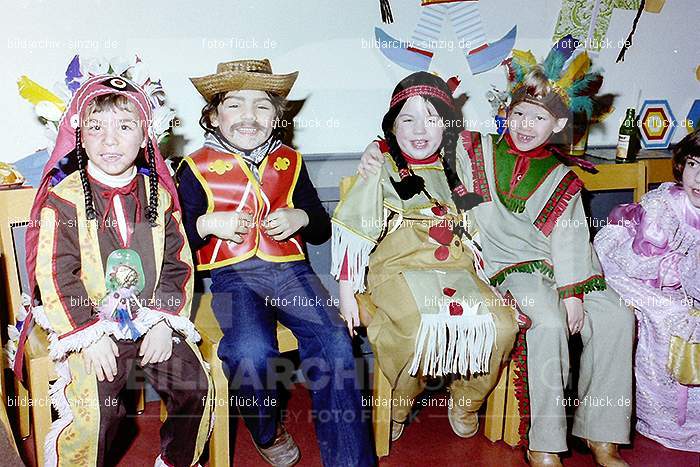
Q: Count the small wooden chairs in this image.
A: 5